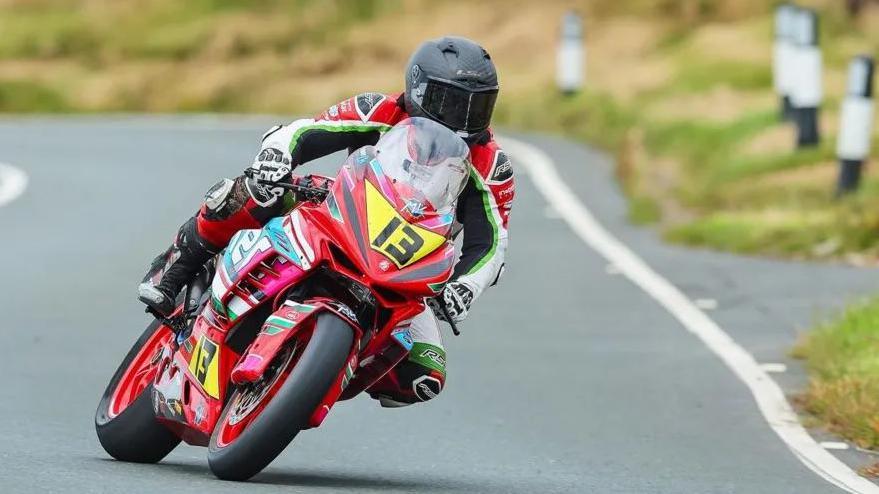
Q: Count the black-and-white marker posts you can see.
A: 4